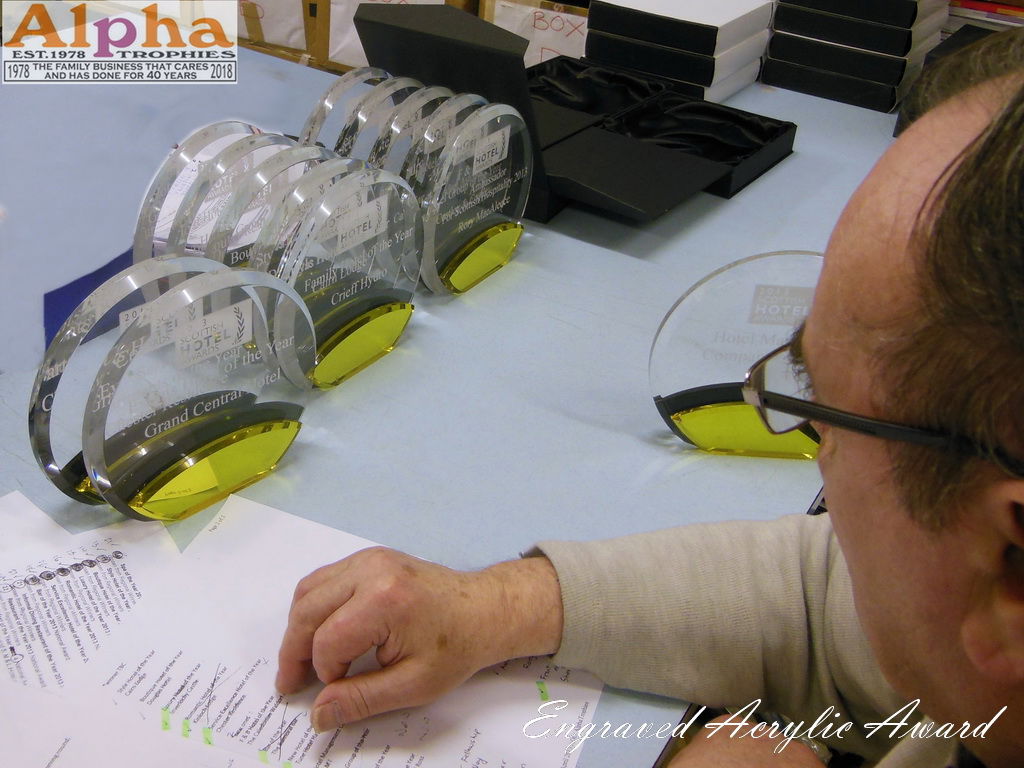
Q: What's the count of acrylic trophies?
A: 13